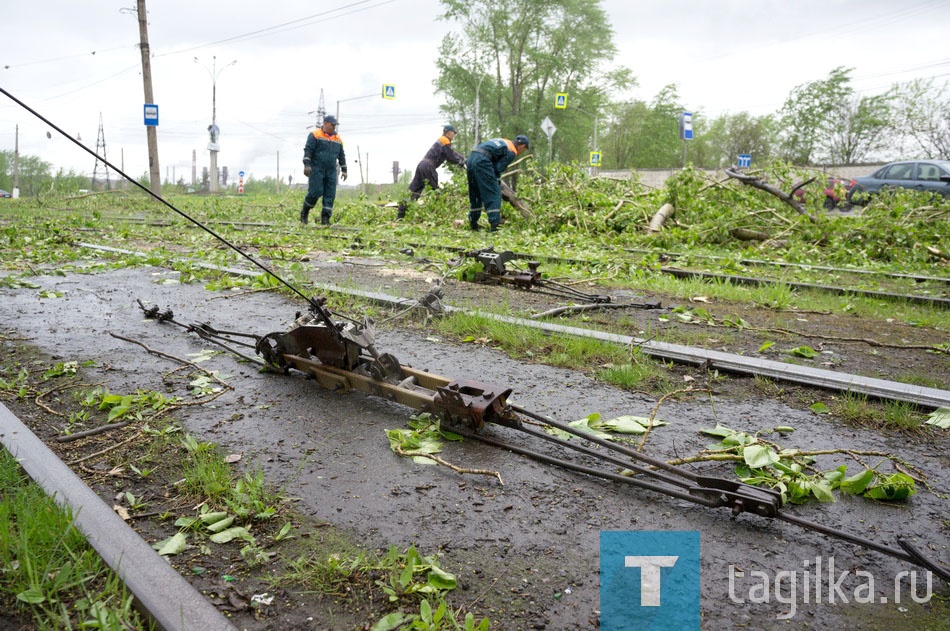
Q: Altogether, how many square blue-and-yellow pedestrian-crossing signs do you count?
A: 3